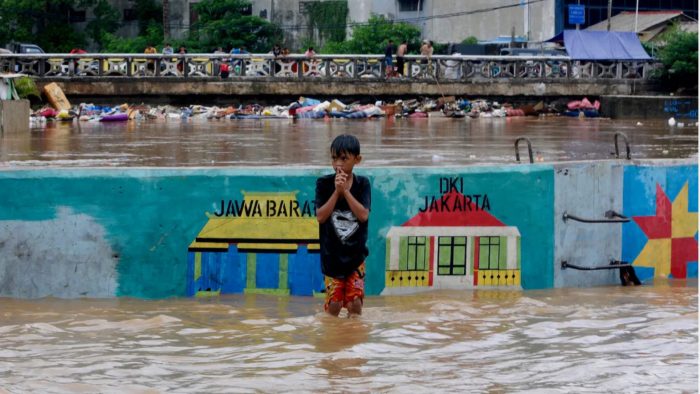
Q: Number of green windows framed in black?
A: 3